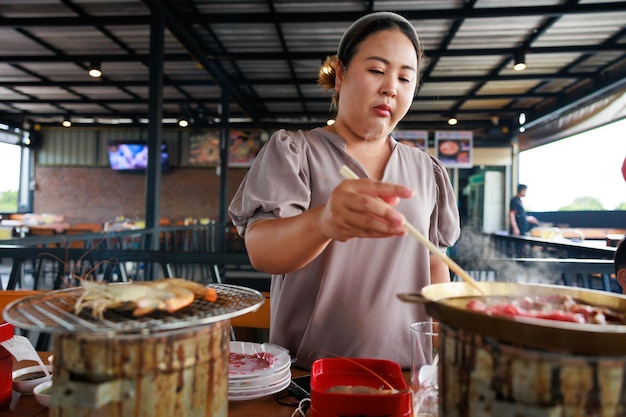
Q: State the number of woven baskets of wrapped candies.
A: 0